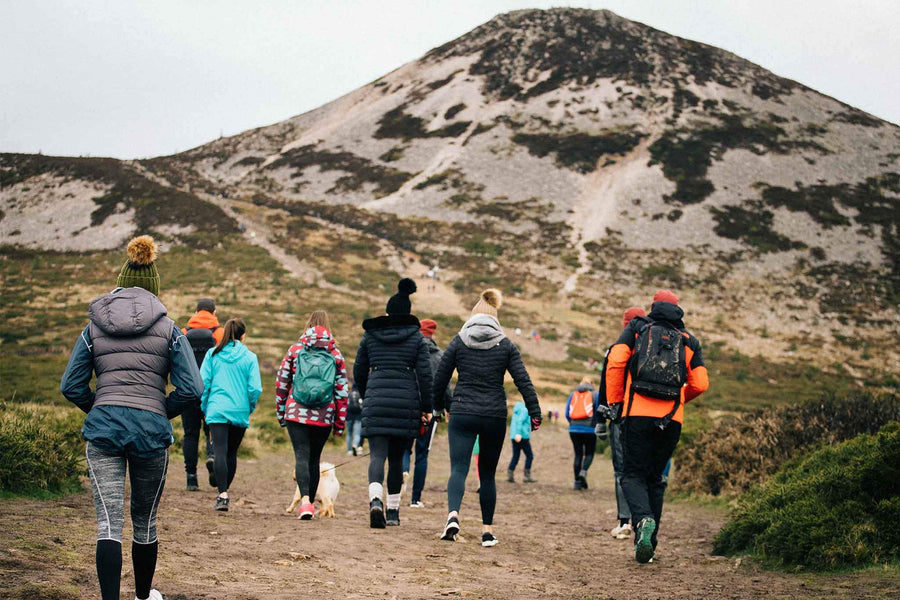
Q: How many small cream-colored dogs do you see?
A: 1